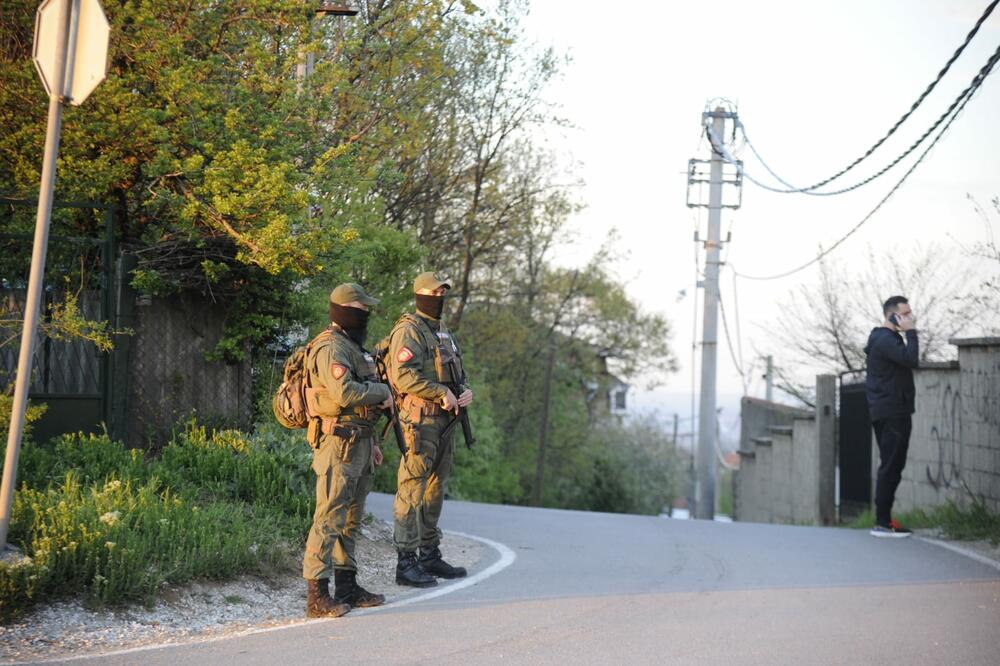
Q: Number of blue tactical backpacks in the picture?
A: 0